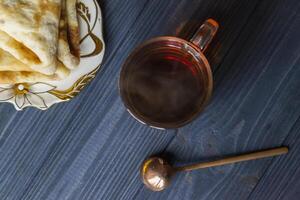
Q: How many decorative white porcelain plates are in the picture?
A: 1